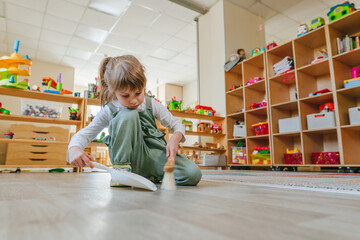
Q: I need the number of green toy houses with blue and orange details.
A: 1